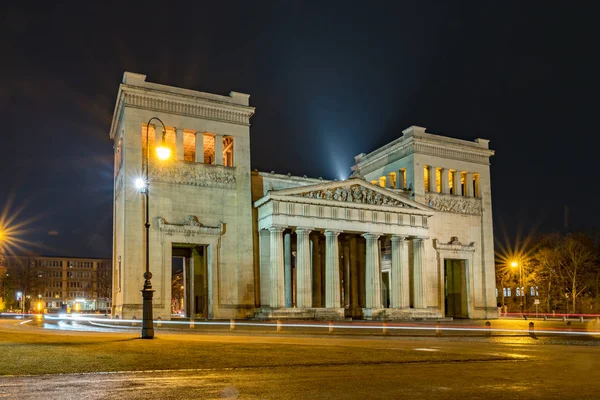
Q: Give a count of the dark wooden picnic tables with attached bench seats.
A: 0